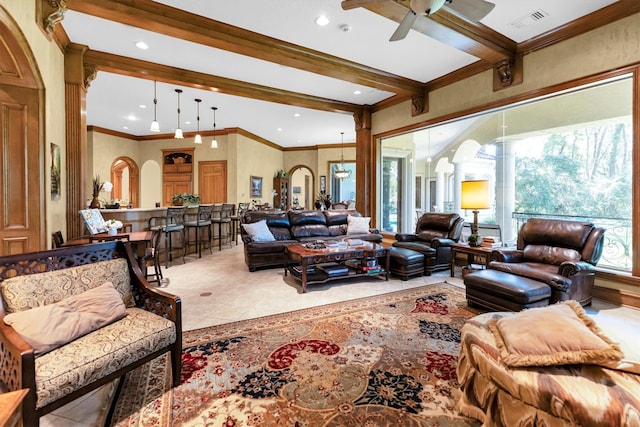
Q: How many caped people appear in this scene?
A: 0